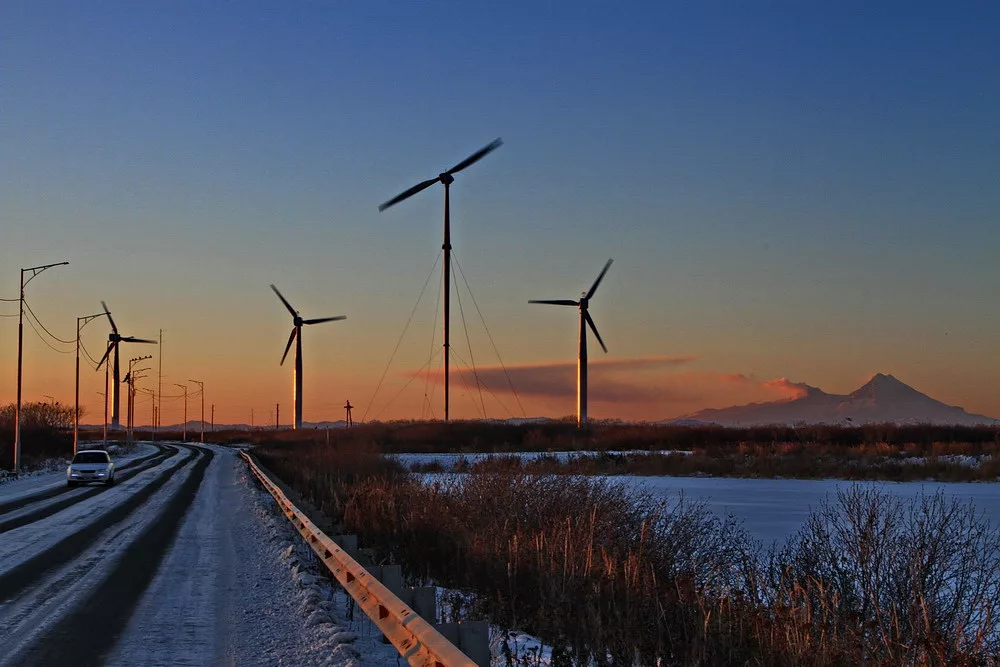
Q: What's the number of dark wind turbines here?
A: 4